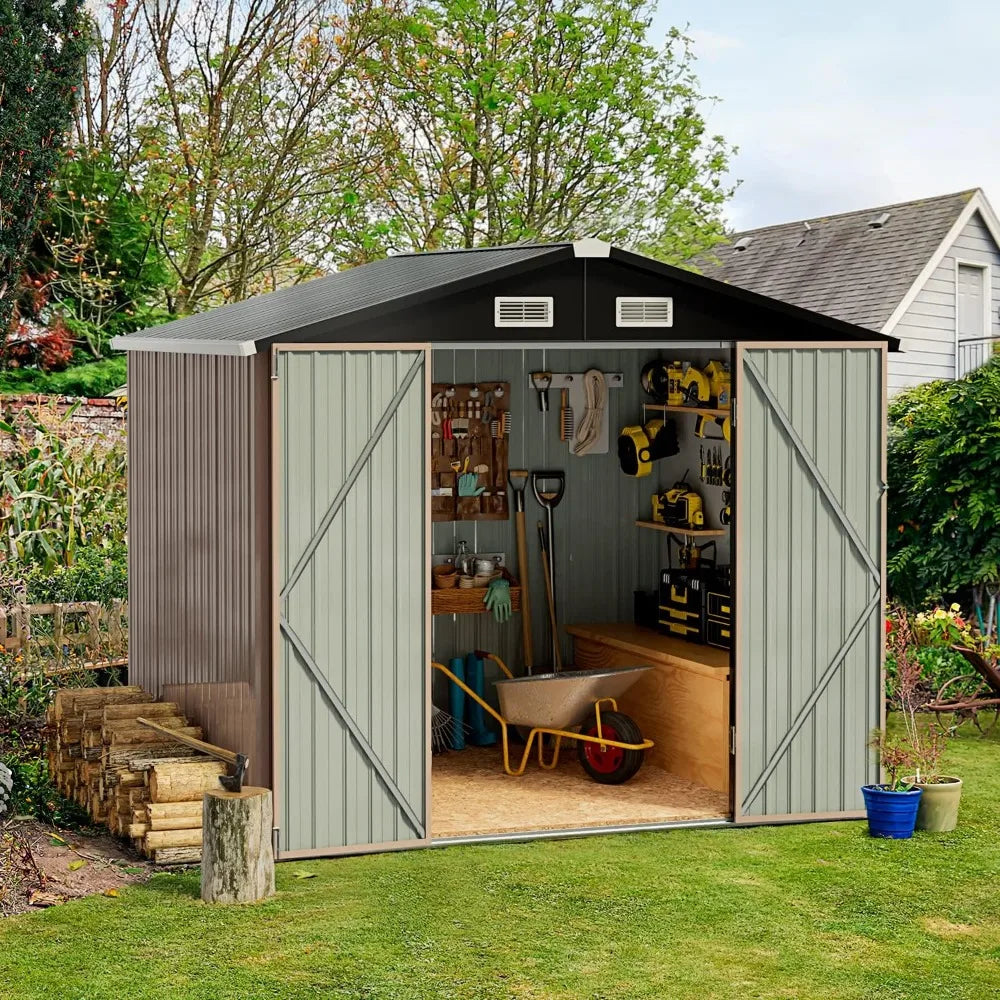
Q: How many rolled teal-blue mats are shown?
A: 2